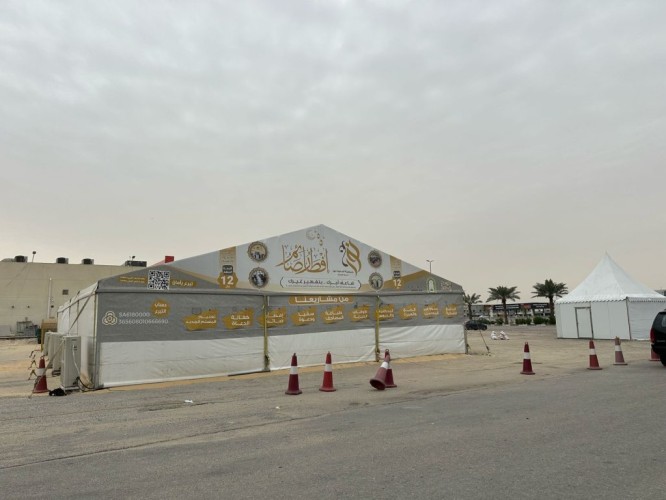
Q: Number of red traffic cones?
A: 9